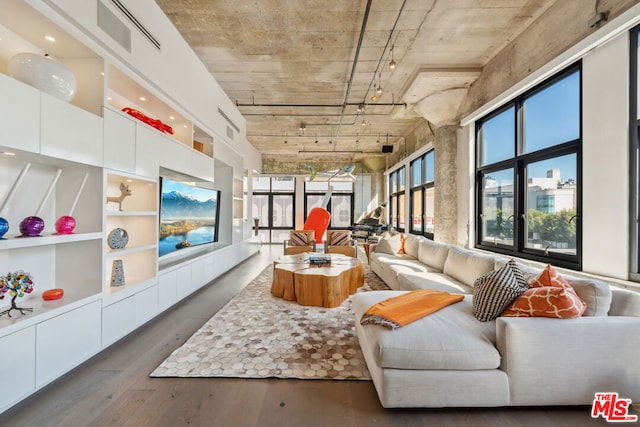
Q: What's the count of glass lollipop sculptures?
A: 3